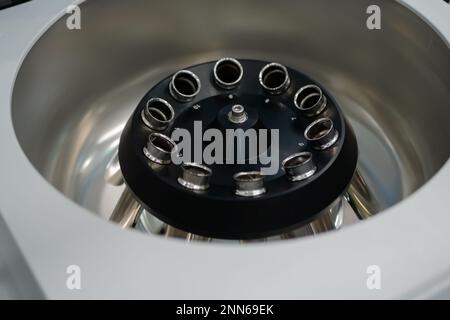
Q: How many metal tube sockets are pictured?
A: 10